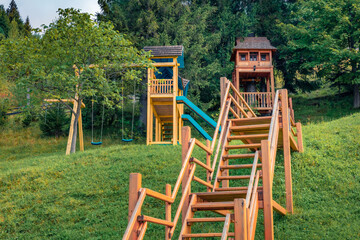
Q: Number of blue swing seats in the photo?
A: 2